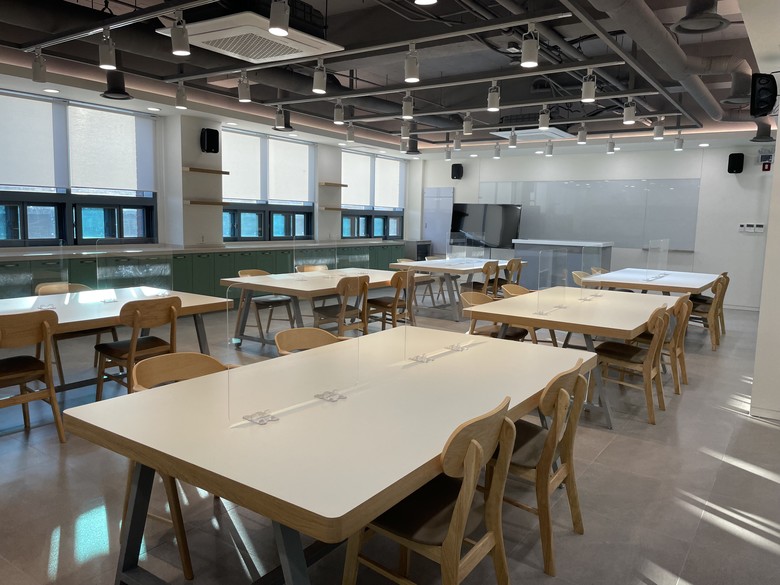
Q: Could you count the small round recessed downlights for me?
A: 11